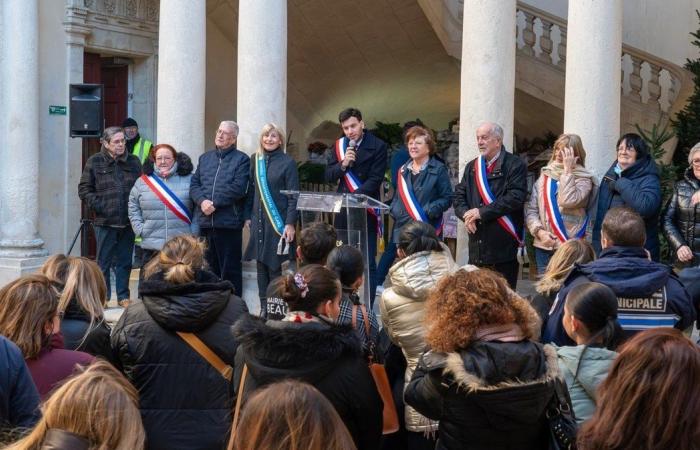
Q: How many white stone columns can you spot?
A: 5